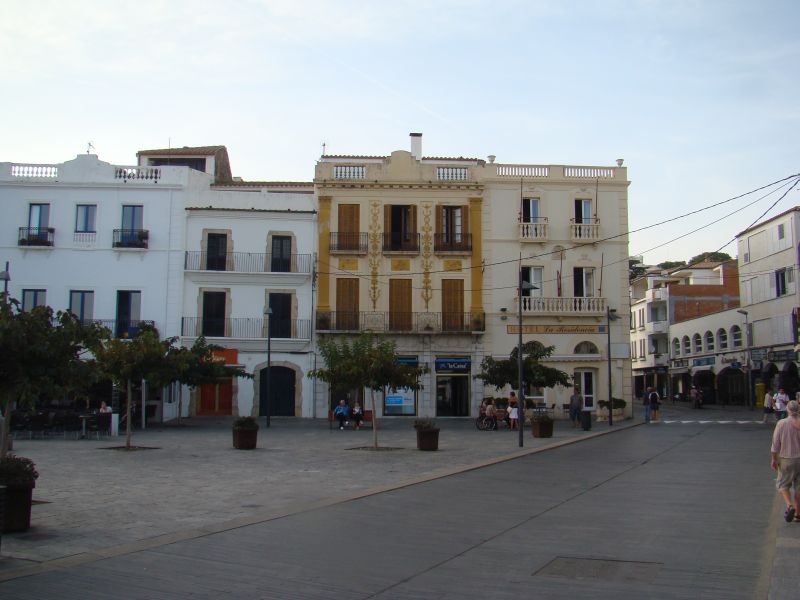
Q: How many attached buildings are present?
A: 4